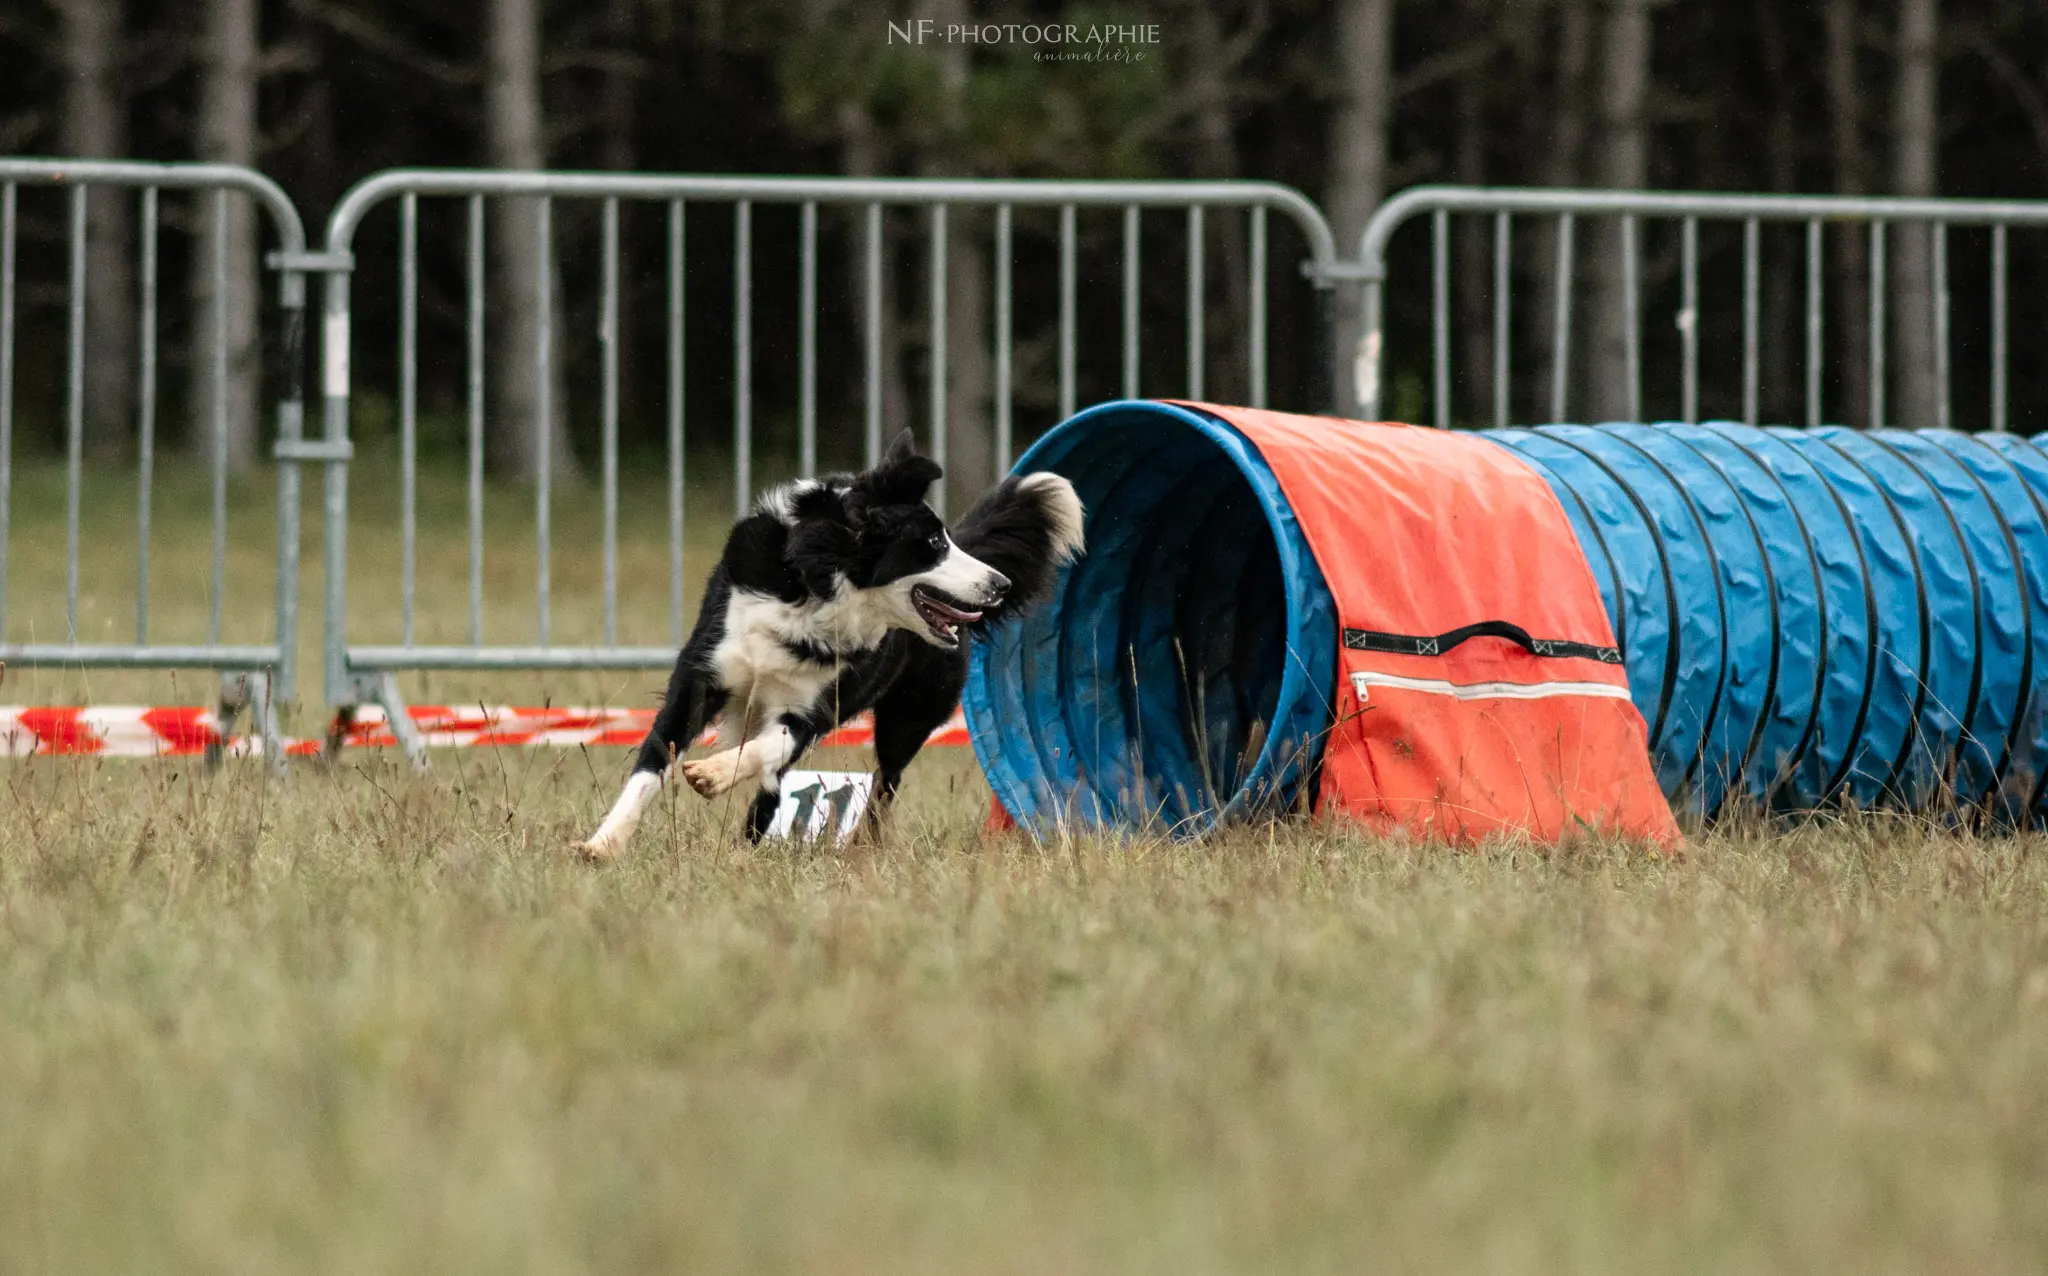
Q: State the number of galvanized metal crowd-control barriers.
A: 3